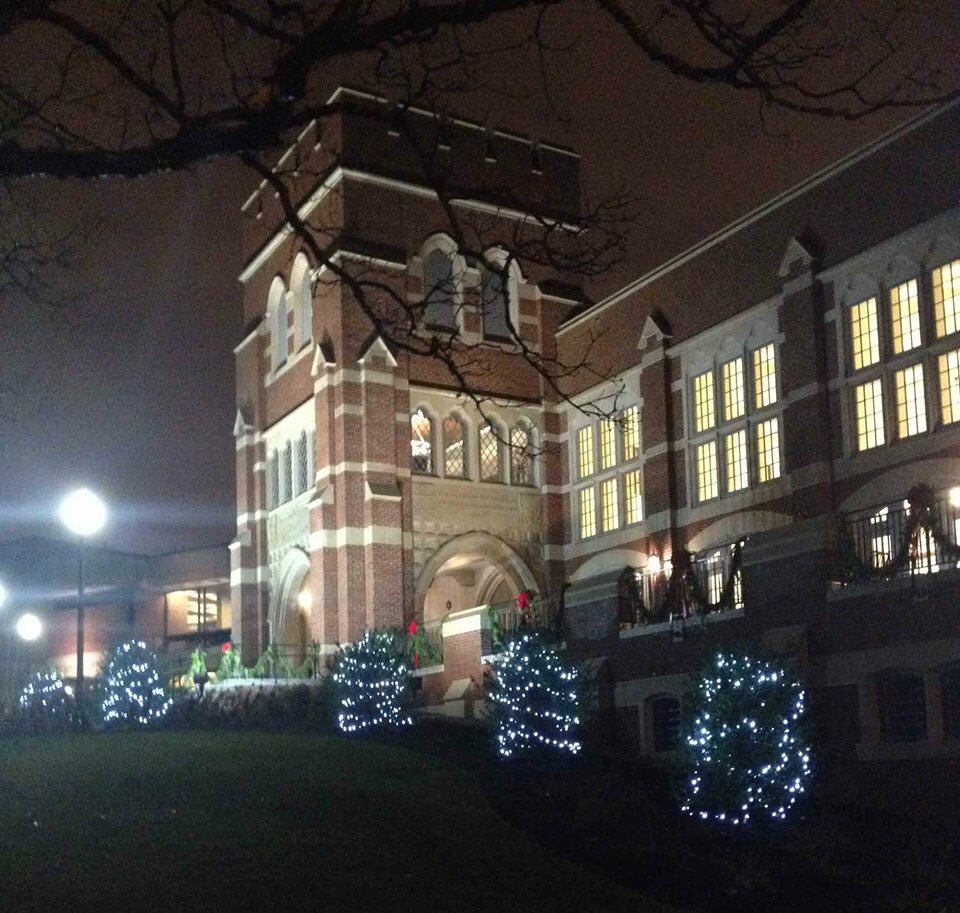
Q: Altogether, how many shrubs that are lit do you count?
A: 5